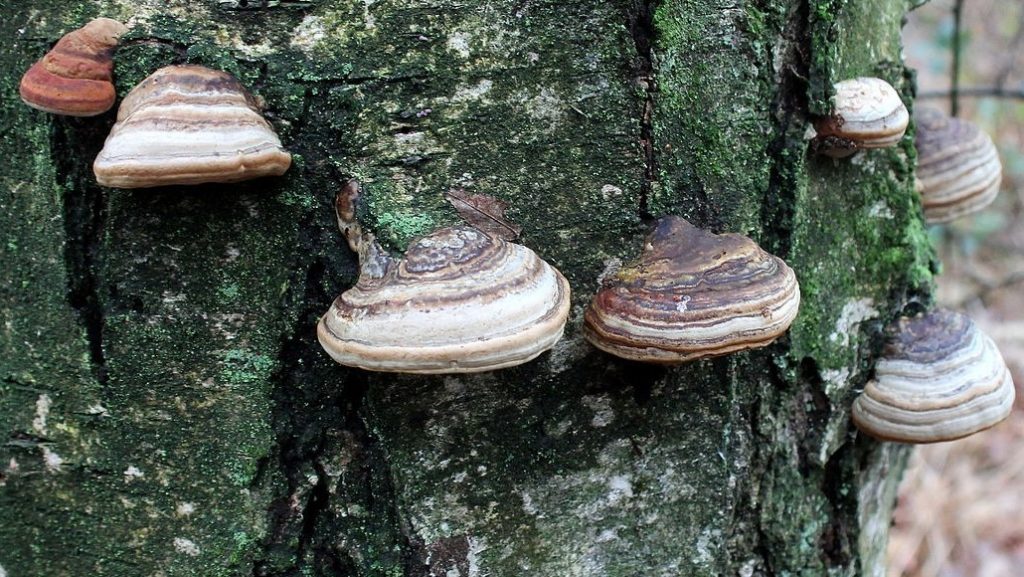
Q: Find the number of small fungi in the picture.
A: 2